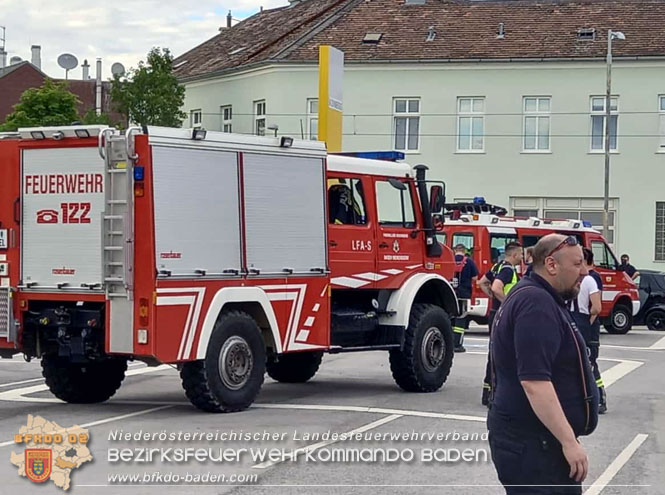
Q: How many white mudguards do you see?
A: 2